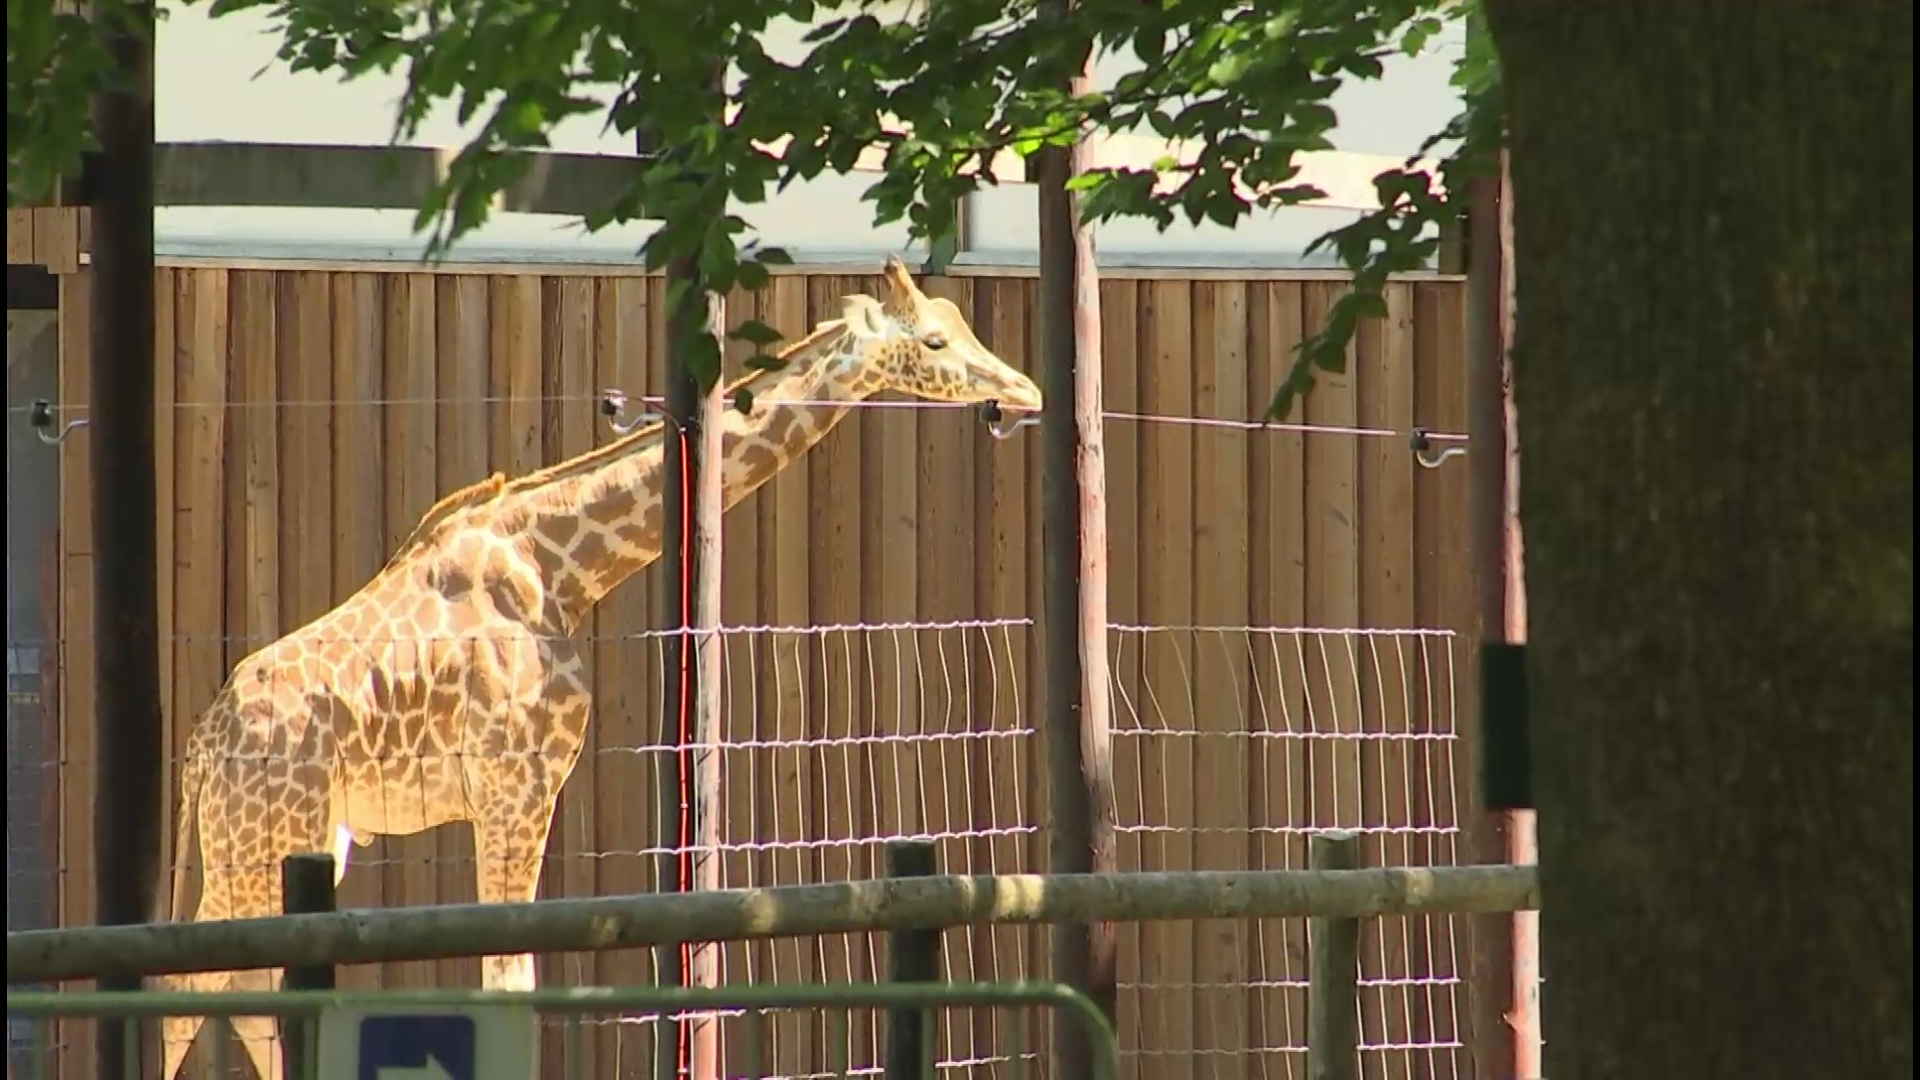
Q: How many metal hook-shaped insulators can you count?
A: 4